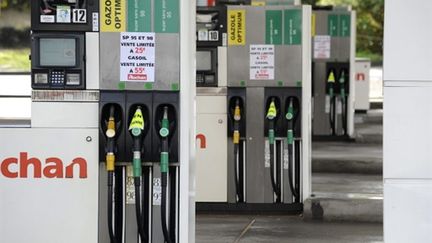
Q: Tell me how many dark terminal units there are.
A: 2